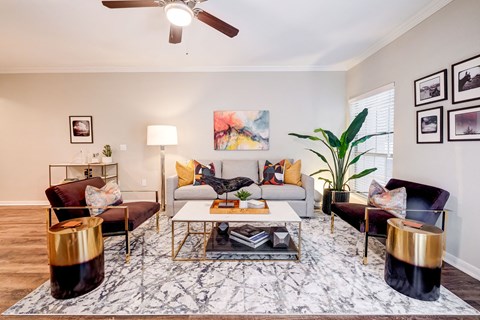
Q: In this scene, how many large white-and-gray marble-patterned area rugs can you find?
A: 1